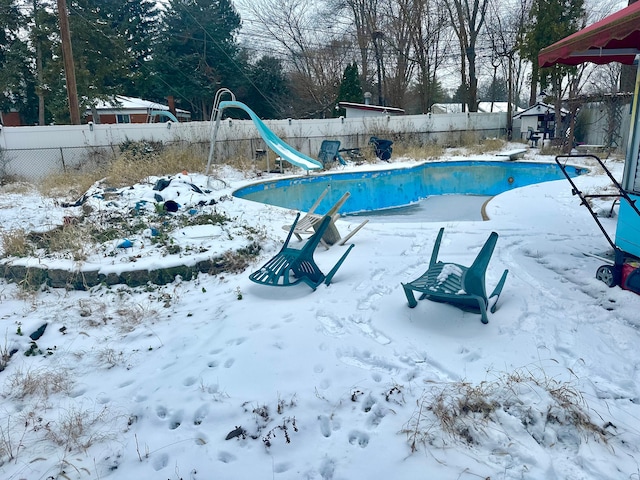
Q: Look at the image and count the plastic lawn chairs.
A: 3